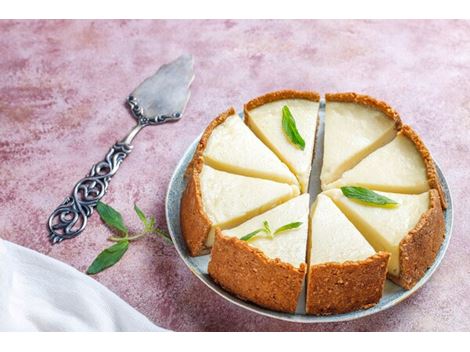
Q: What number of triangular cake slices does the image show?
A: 8